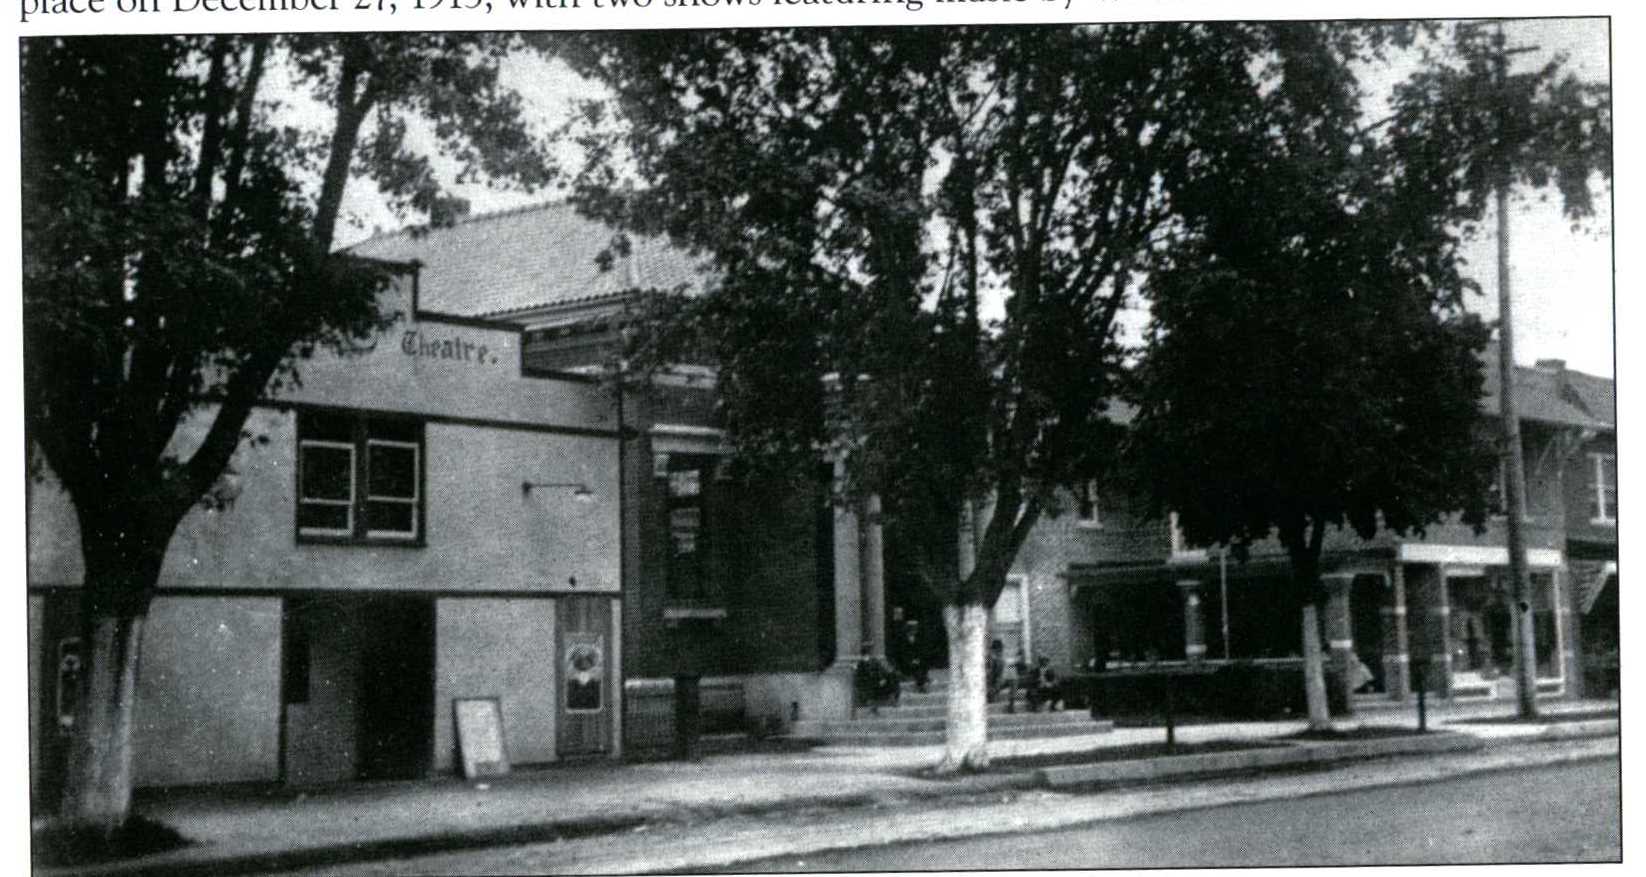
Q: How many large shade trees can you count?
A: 3